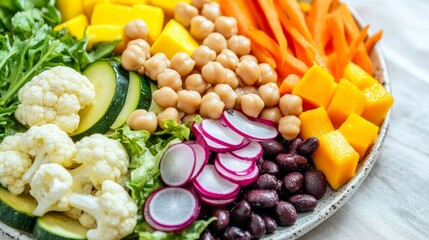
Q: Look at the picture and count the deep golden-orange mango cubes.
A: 7